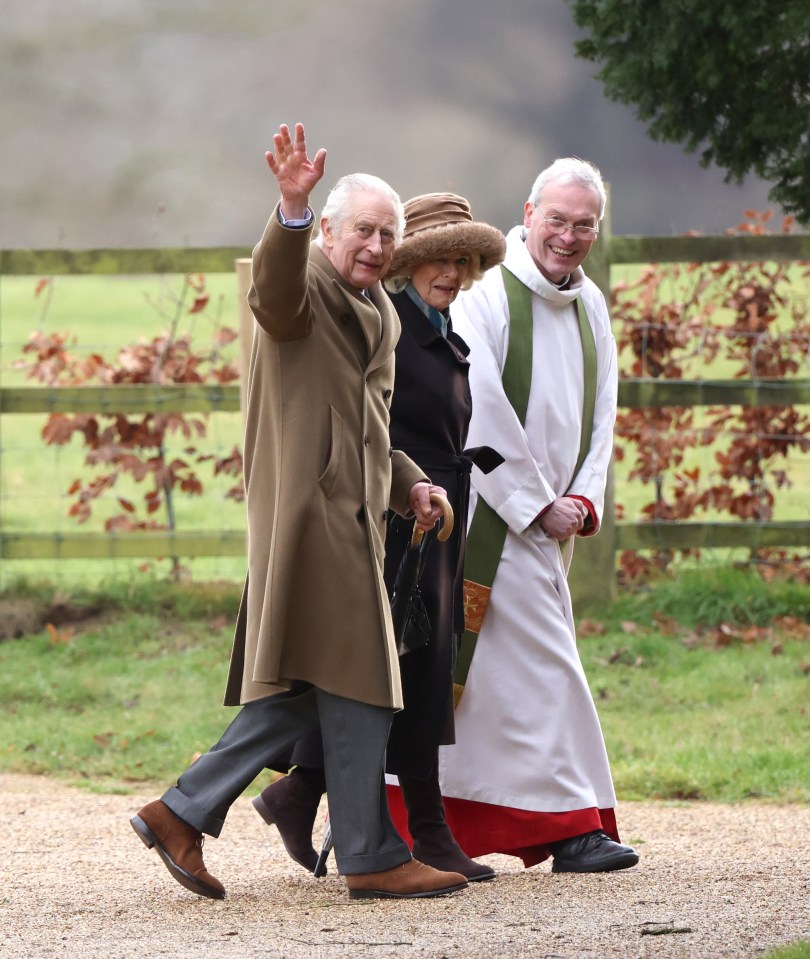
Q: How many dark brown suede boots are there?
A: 2